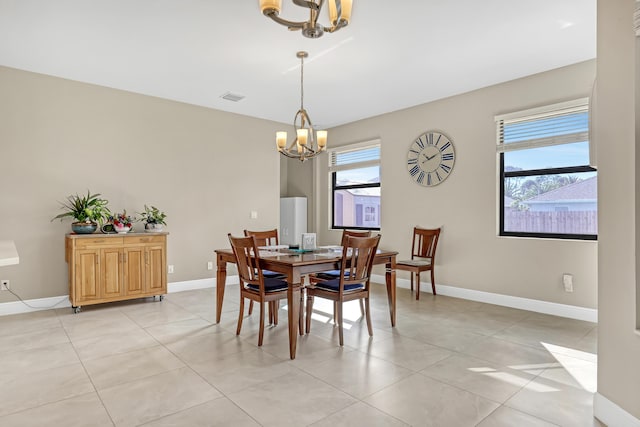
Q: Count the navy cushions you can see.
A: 4